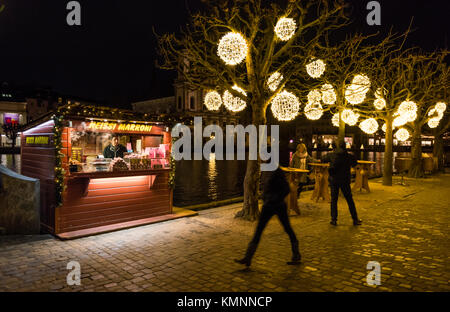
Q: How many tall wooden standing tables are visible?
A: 3